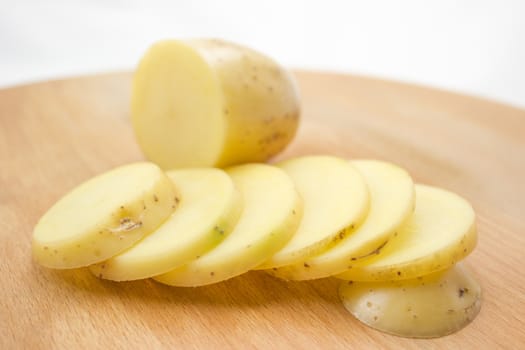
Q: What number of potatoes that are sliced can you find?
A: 1